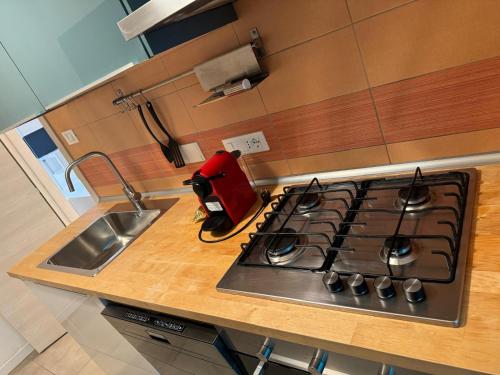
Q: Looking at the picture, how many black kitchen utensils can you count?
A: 2